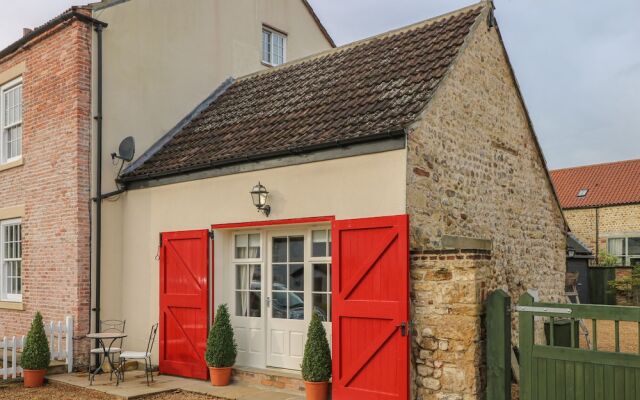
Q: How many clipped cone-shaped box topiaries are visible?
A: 3